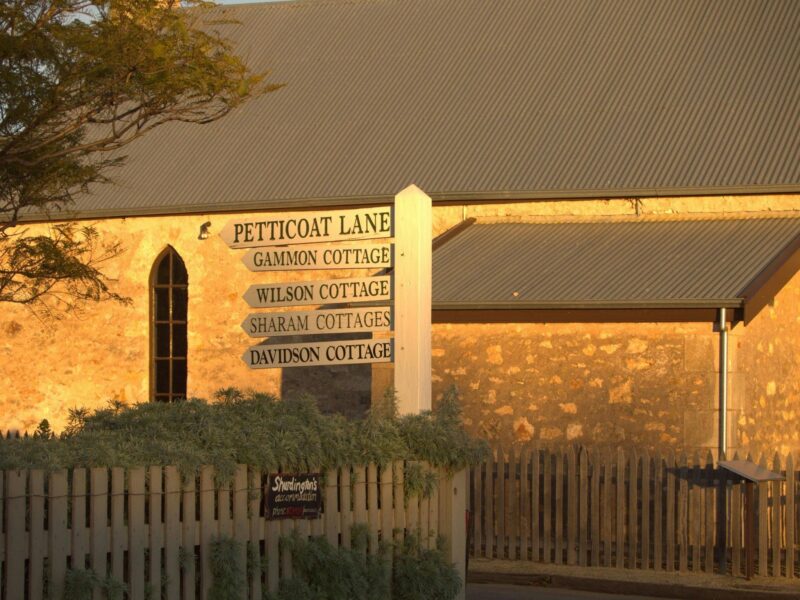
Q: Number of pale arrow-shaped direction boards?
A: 5